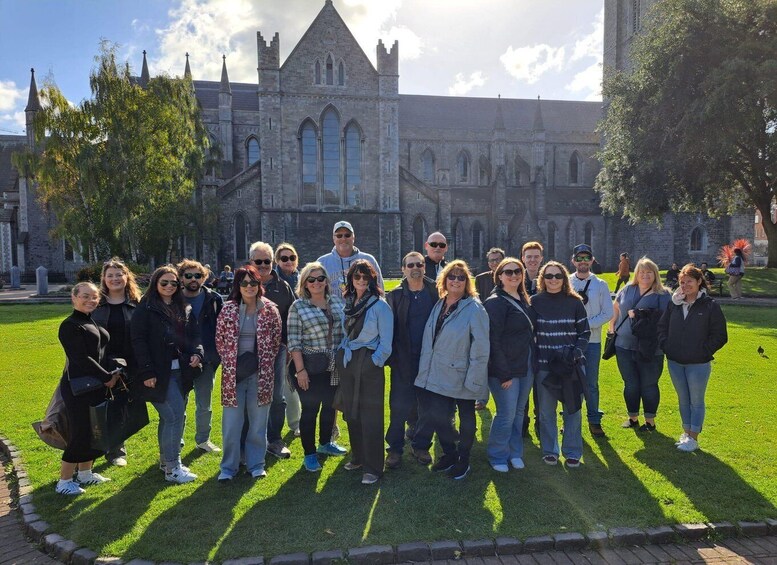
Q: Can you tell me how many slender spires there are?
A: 6